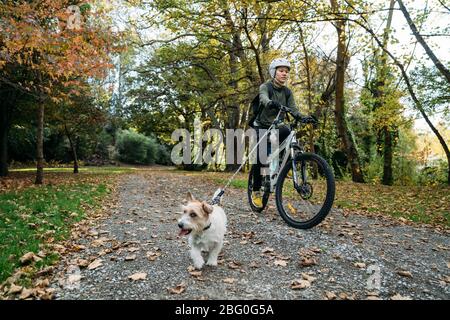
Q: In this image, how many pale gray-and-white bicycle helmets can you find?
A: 1